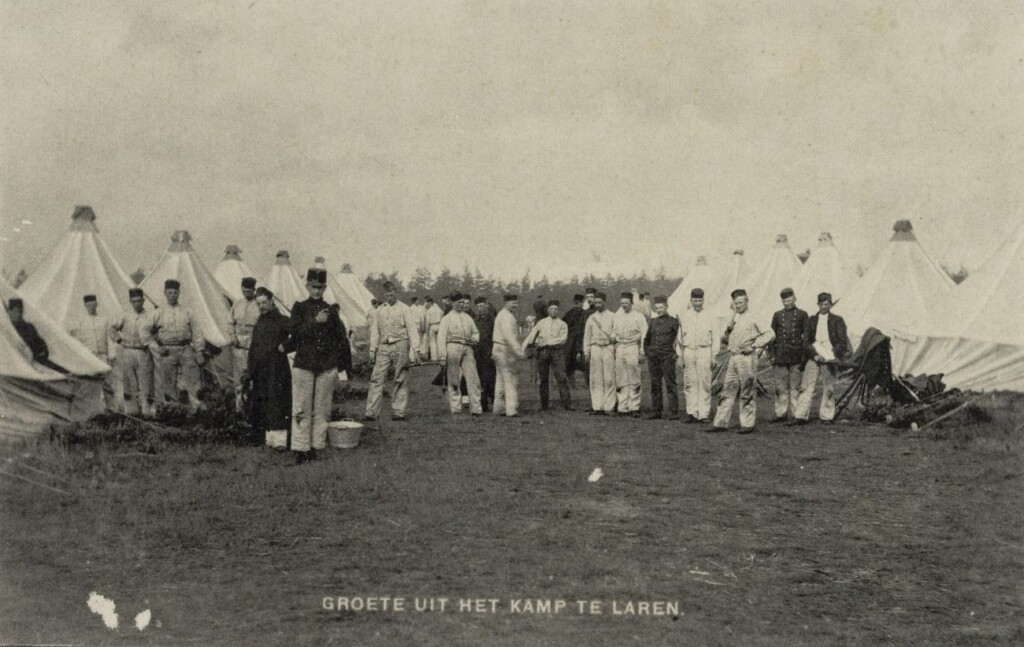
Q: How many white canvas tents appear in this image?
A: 13